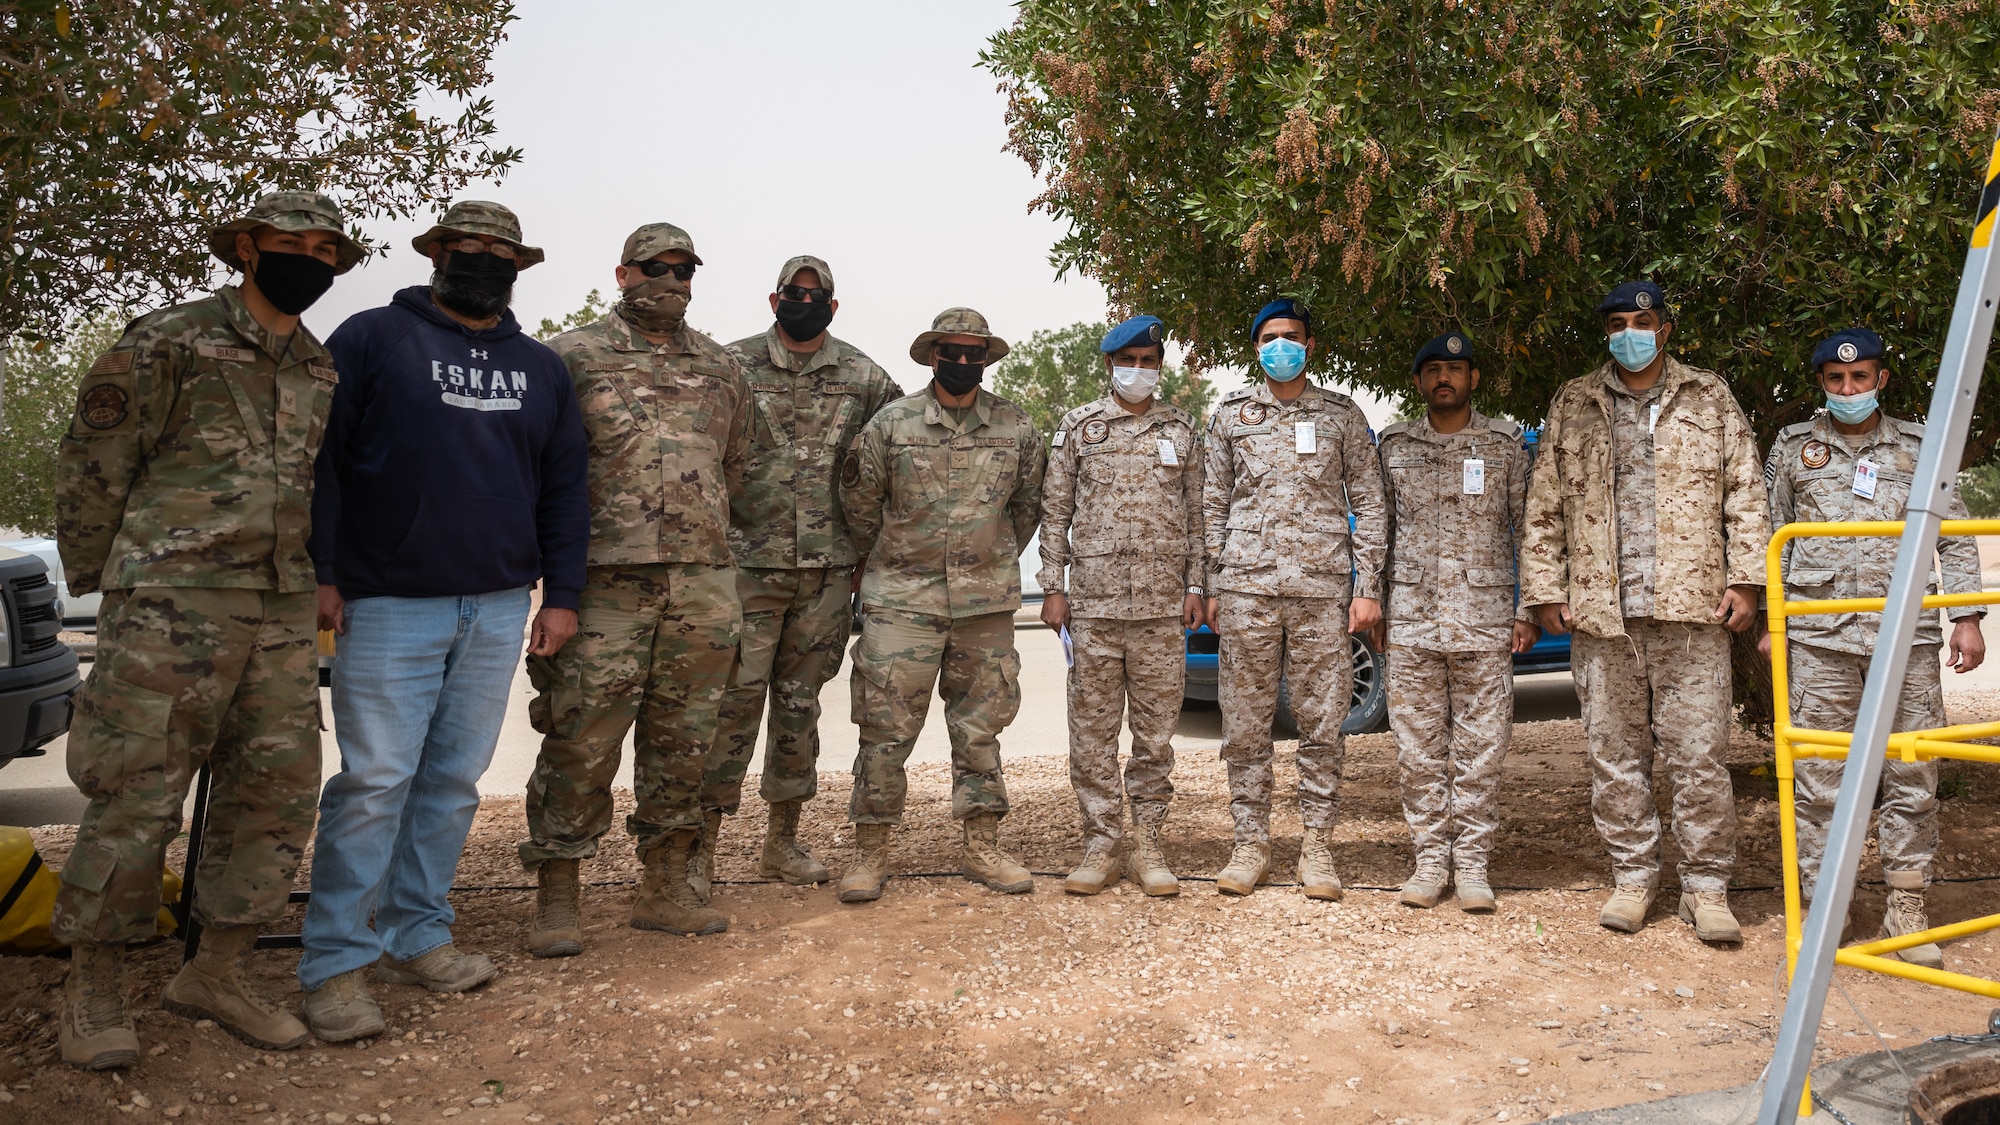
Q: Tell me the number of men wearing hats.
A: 10